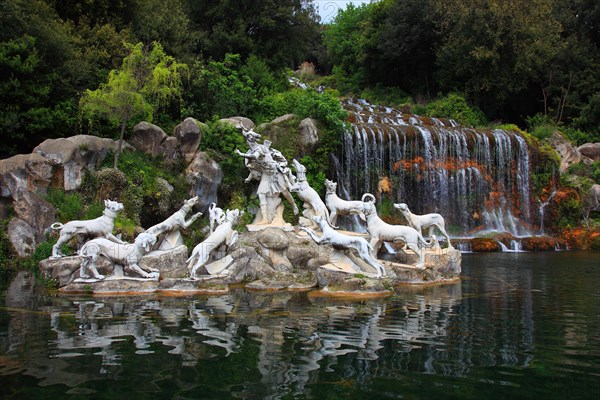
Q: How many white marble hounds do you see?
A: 10